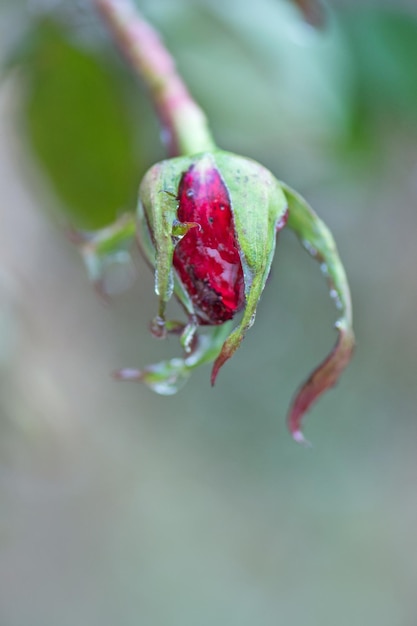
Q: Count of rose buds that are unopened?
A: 1